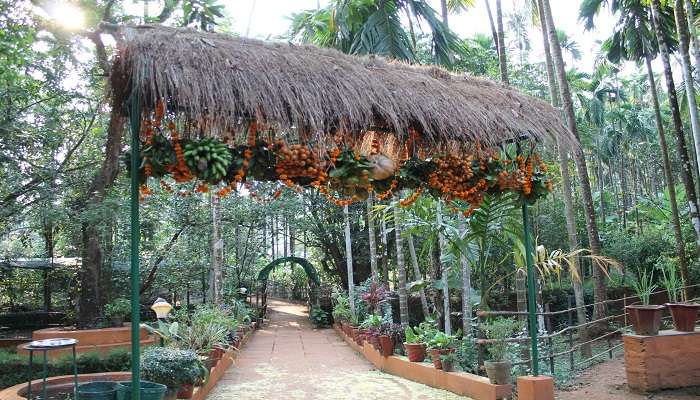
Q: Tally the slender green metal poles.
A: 2